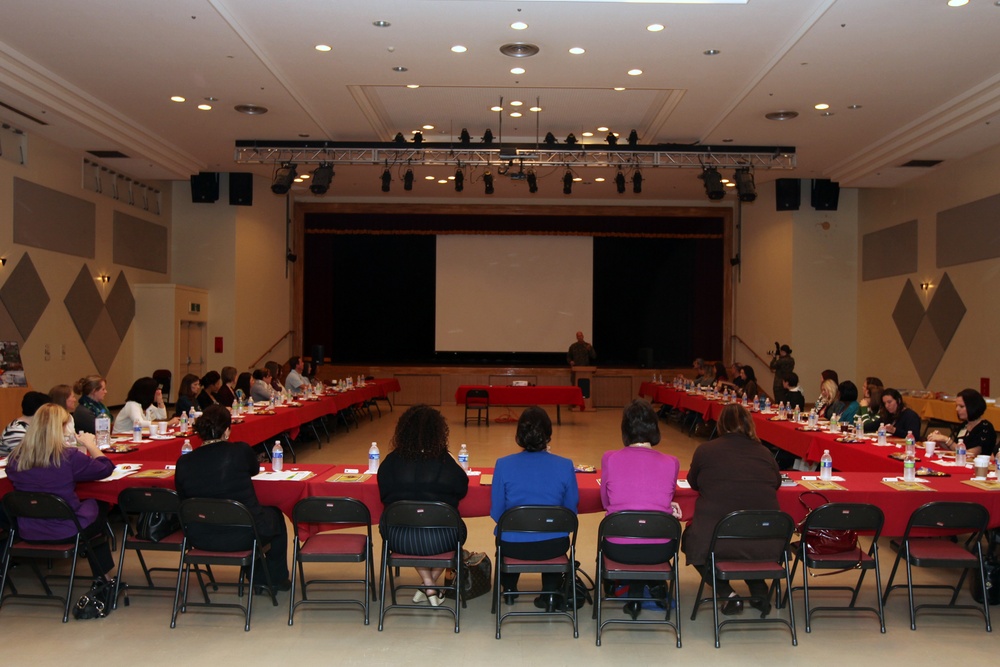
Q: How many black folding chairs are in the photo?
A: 11